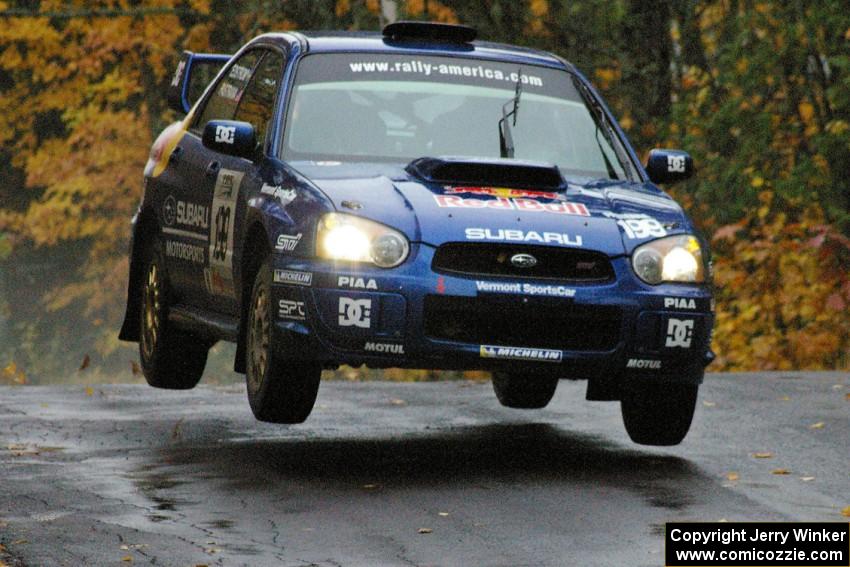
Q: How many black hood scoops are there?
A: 1